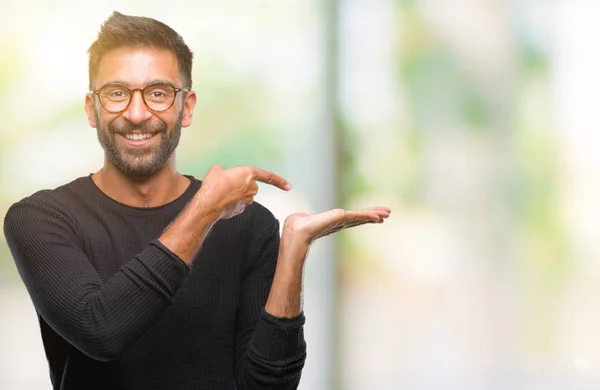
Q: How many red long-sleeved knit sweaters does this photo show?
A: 0